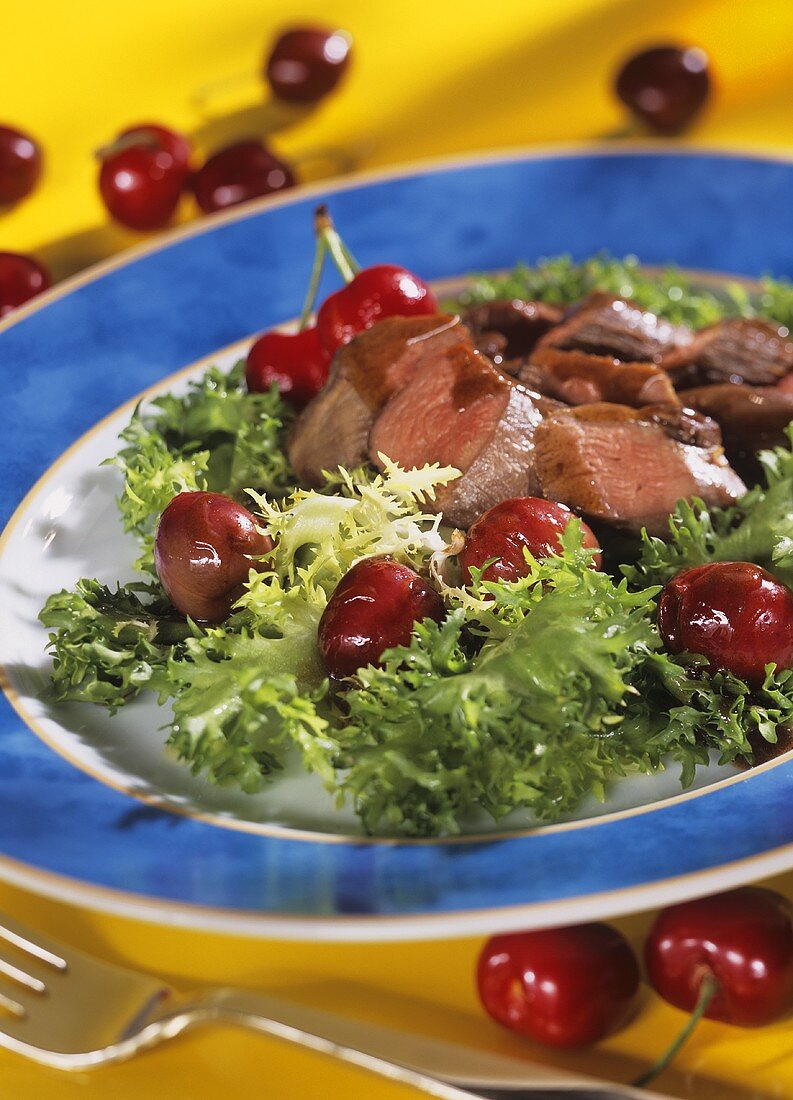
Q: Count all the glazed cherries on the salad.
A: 4